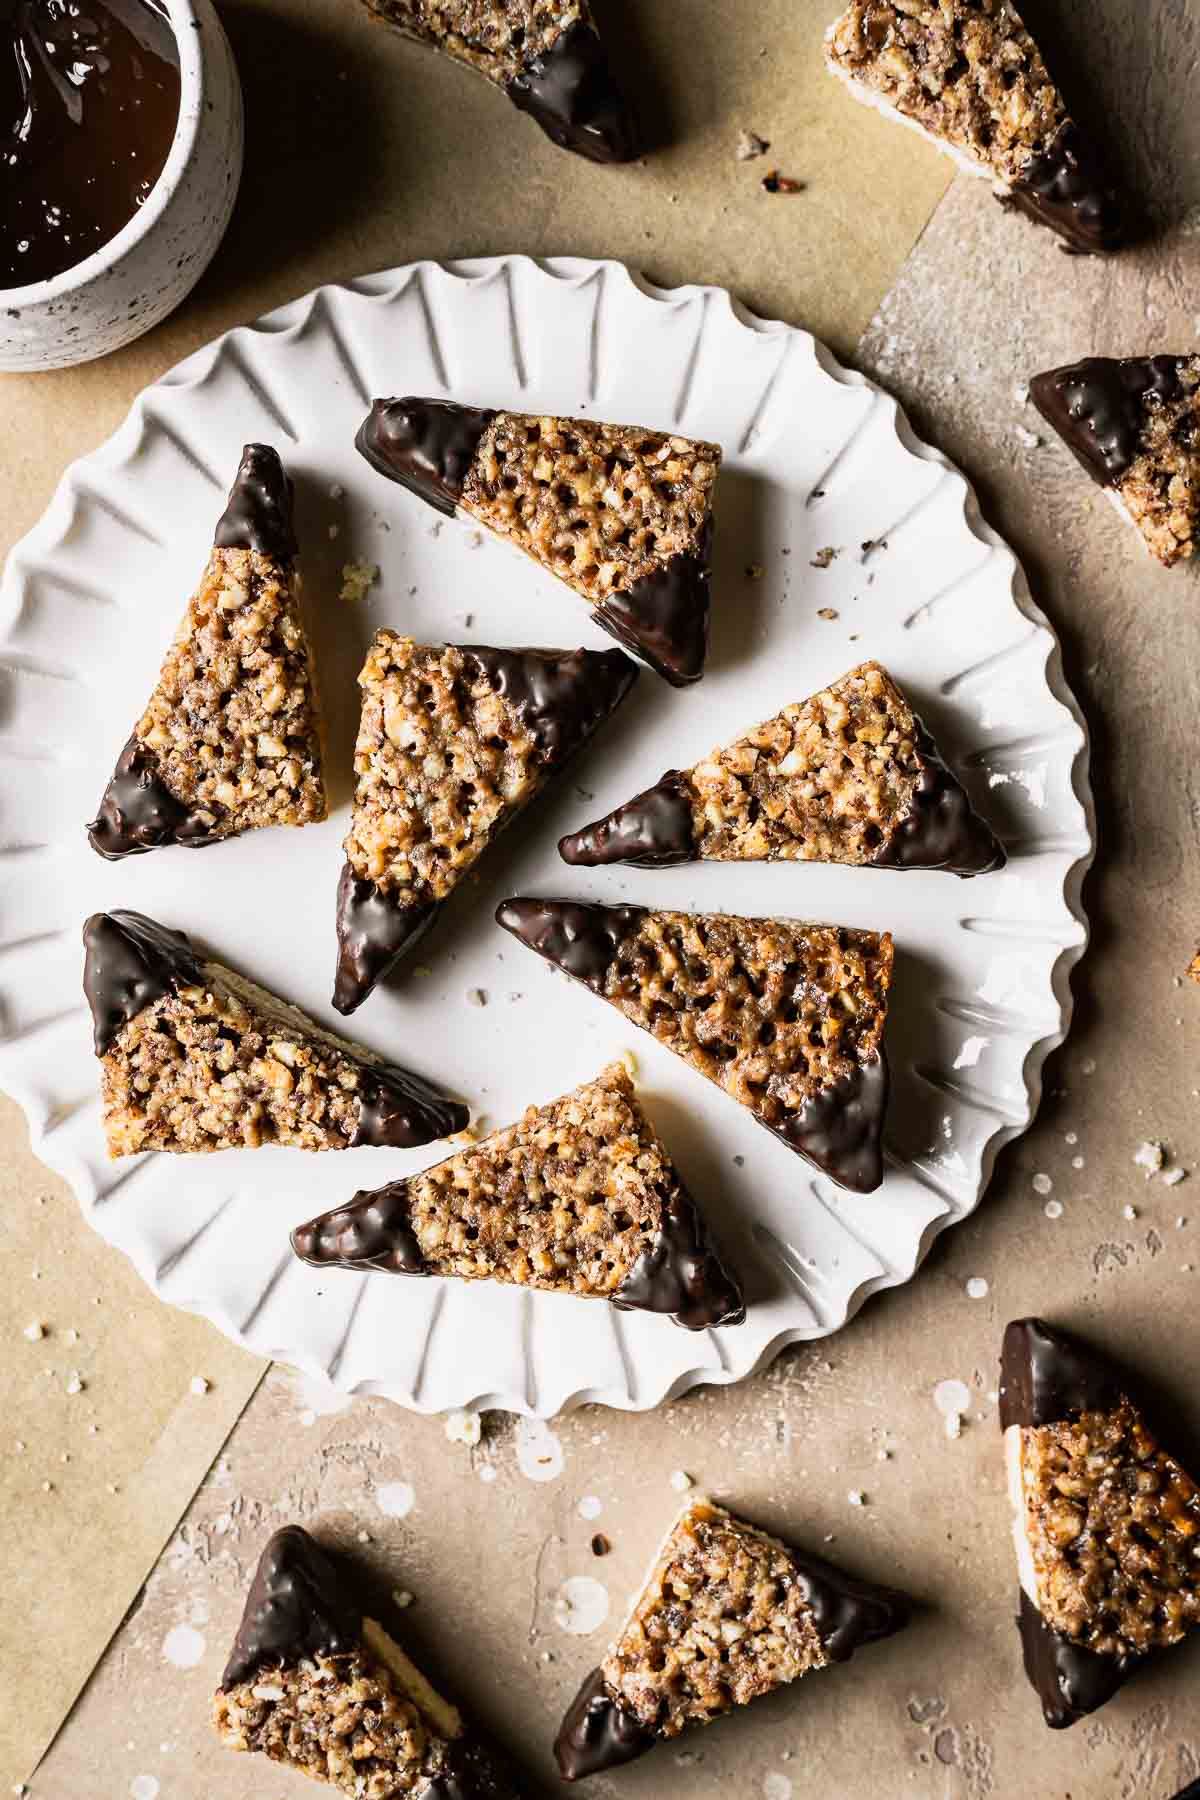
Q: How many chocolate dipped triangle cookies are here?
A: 13